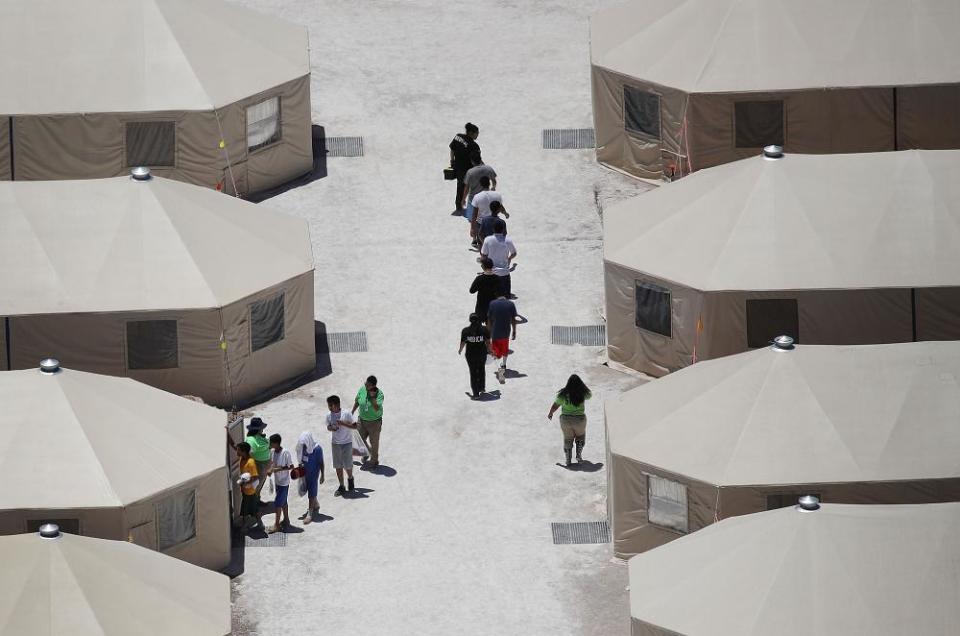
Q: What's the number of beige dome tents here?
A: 8